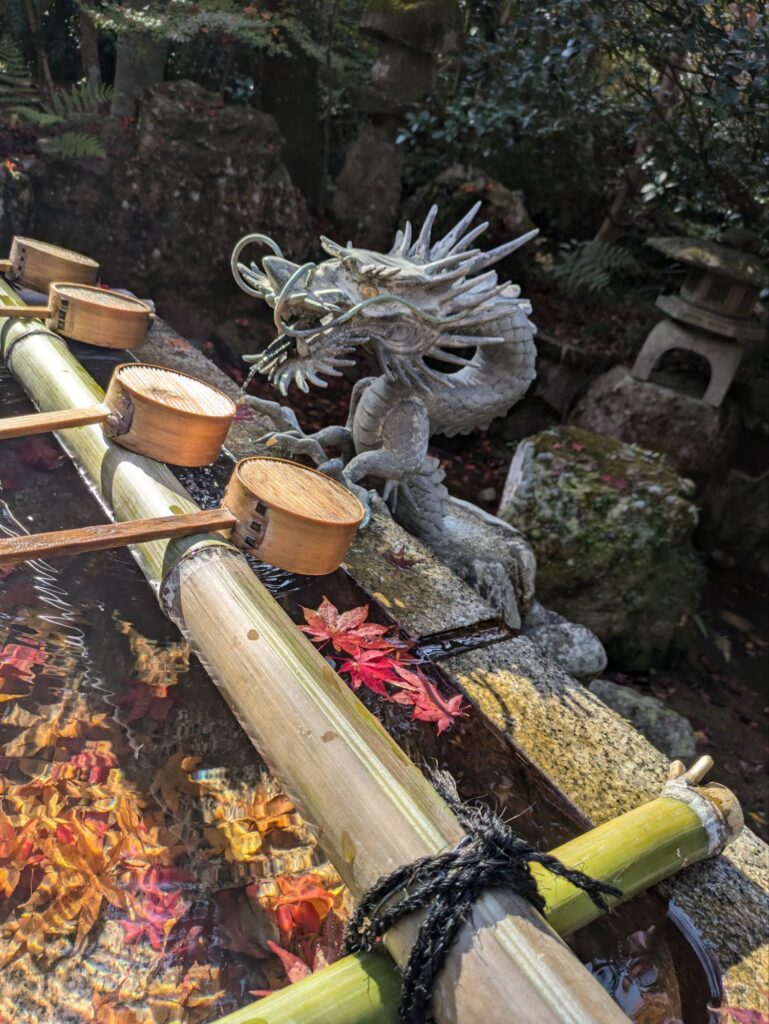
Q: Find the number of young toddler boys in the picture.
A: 0